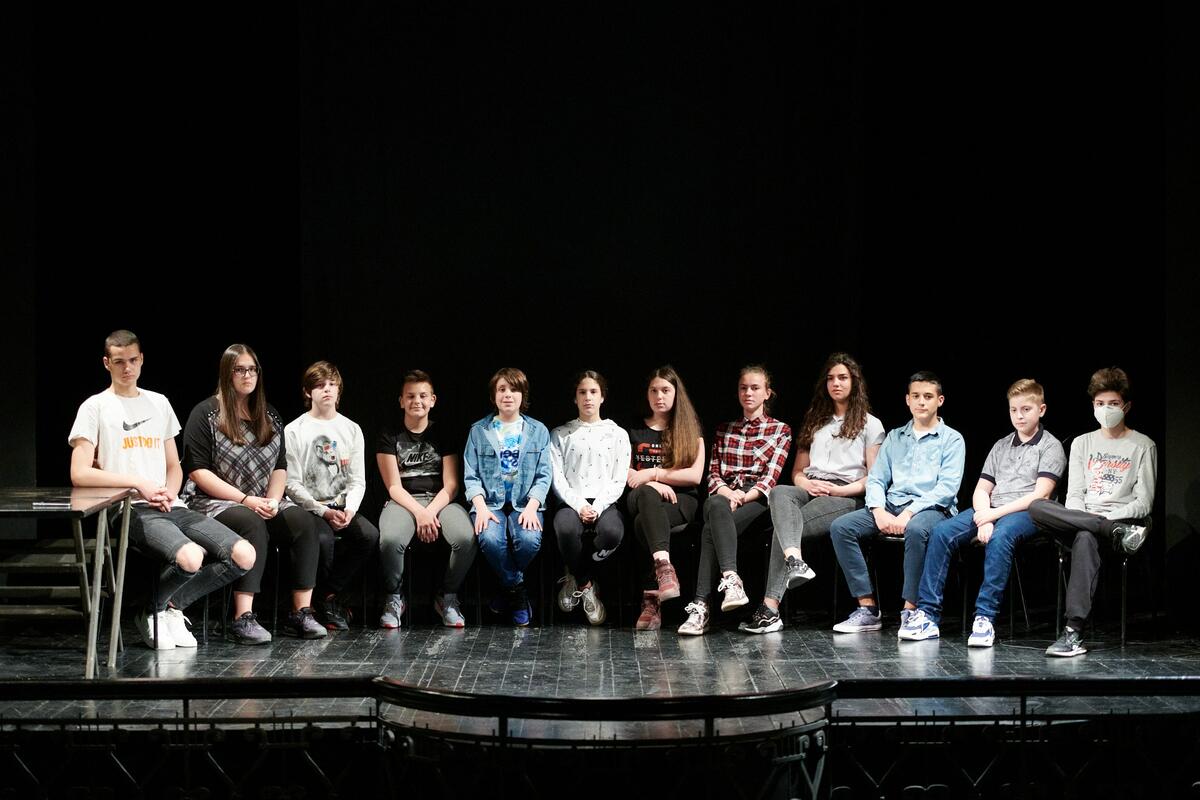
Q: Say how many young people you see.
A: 12